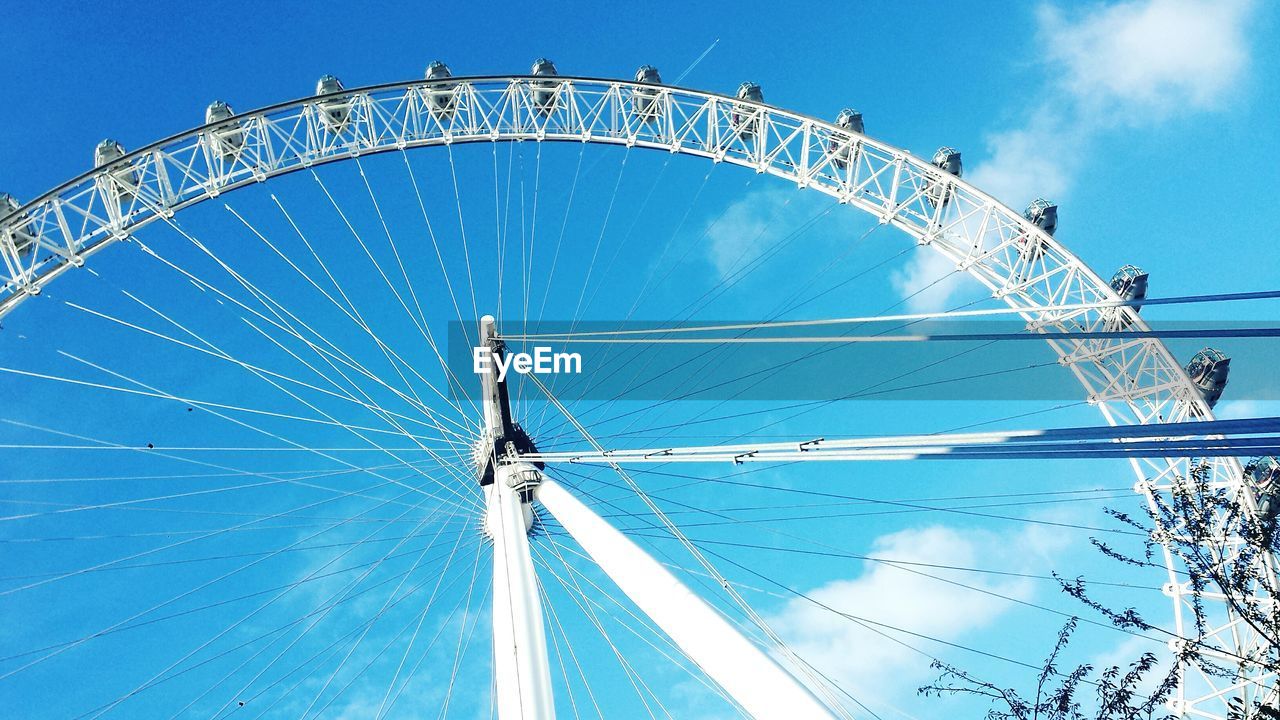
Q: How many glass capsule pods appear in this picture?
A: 14